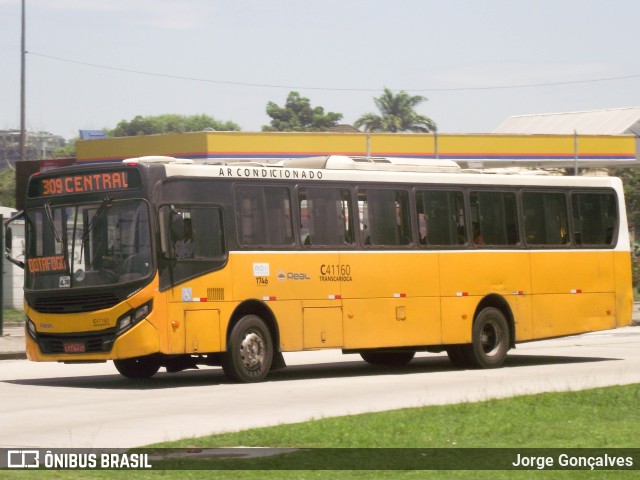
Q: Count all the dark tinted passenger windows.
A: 7